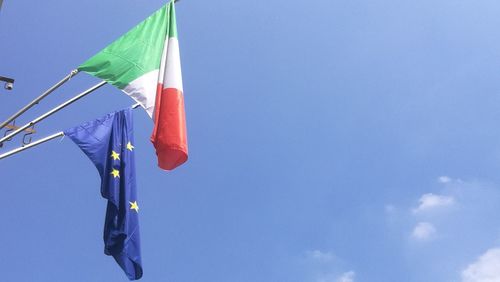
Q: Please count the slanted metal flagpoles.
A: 3